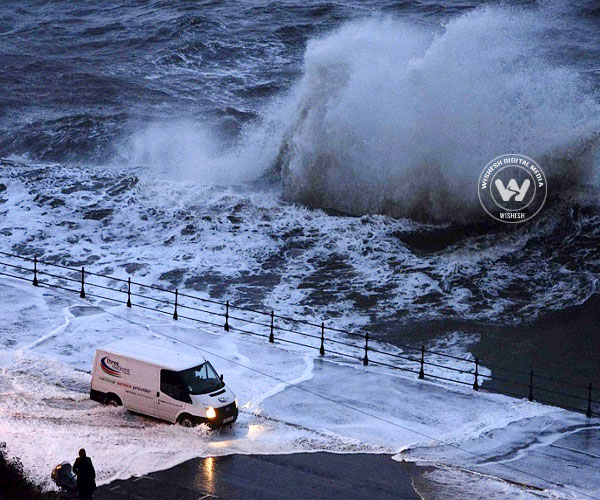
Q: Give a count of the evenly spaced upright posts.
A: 12